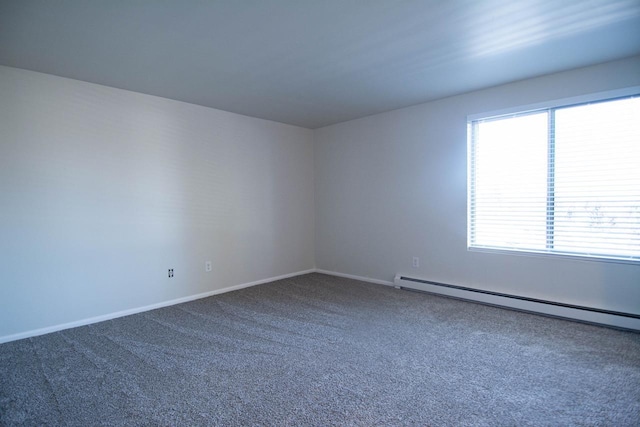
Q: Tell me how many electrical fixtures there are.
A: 3